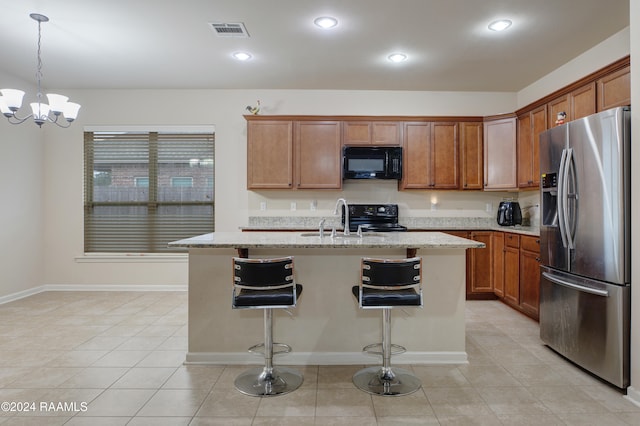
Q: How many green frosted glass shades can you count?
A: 0